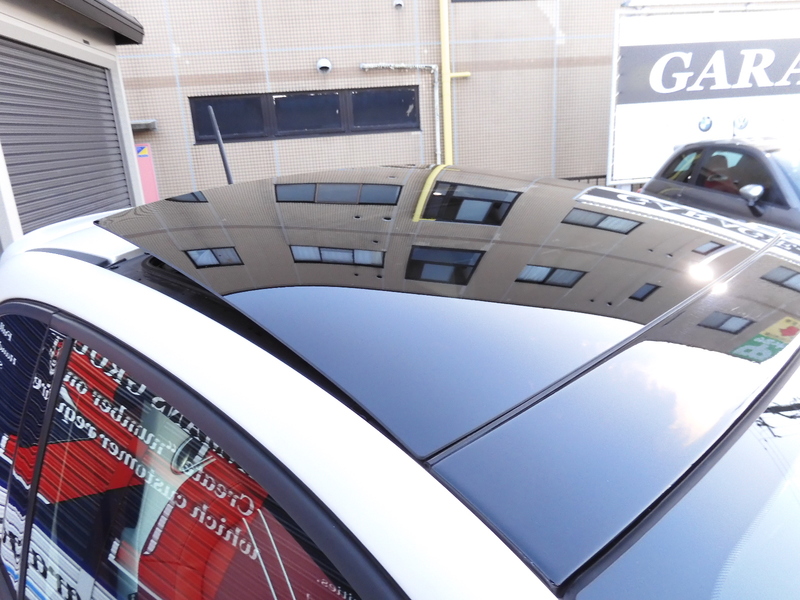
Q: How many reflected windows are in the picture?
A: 12